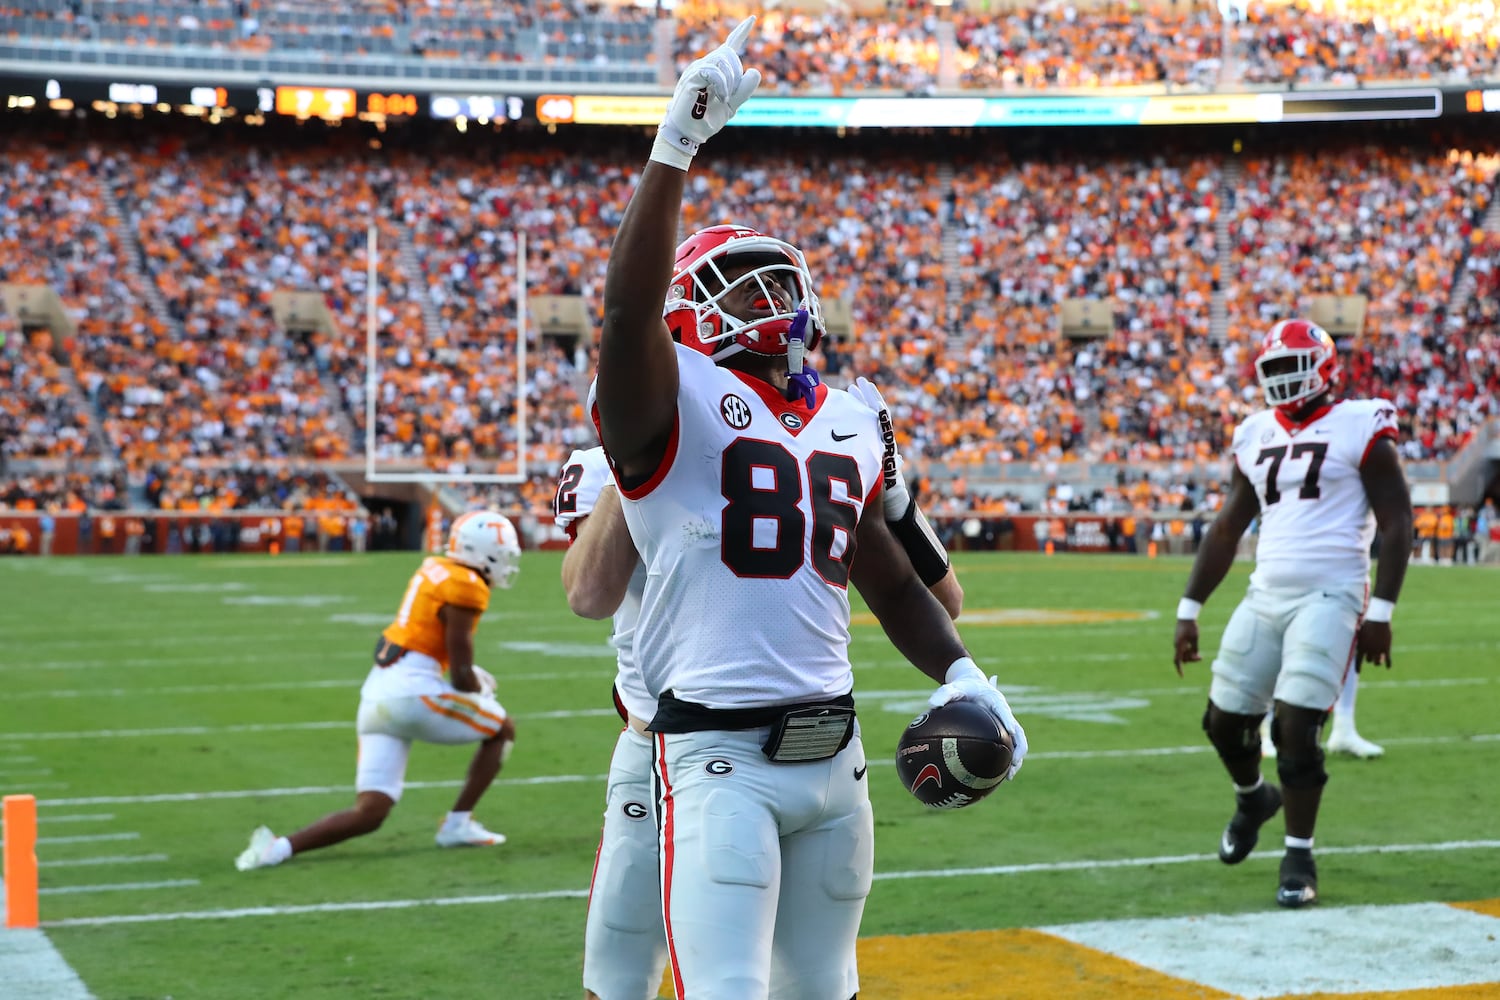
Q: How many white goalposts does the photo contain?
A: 1